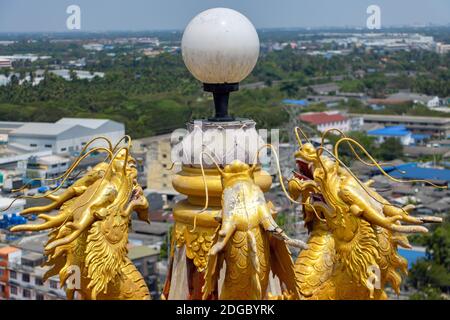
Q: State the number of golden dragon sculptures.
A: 3